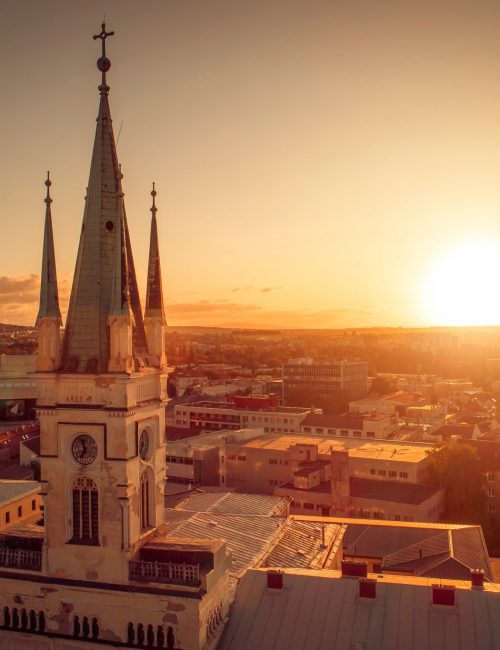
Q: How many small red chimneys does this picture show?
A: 5